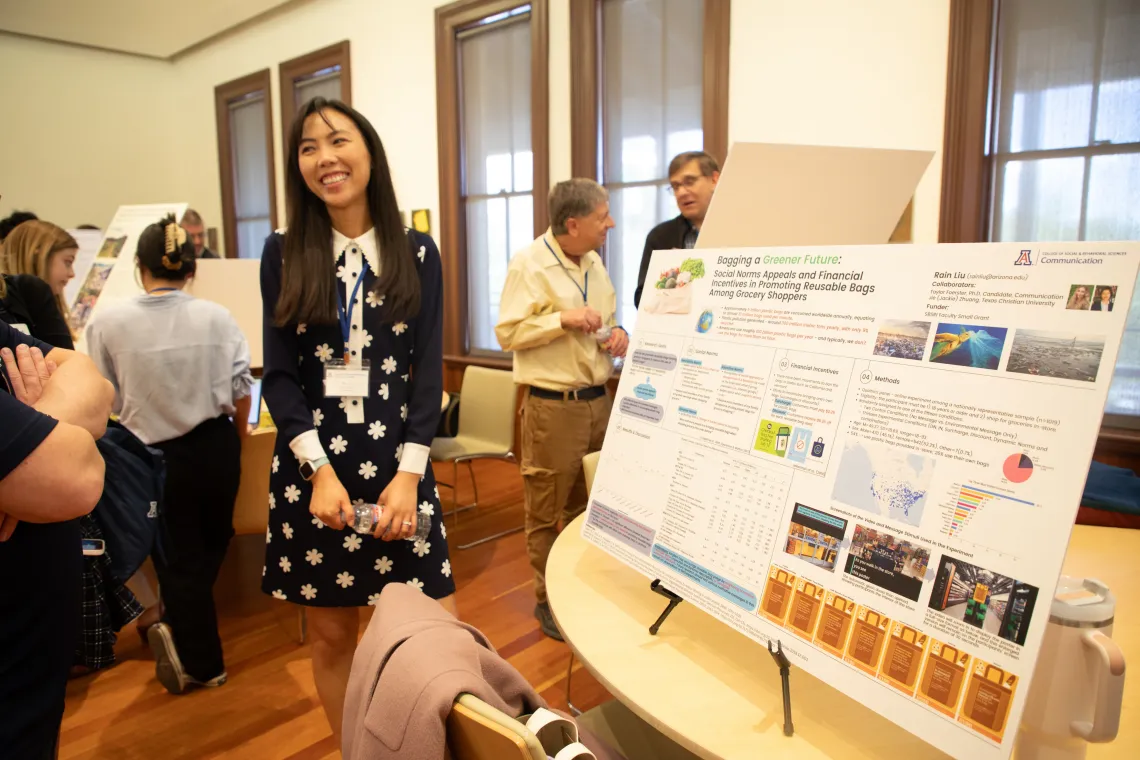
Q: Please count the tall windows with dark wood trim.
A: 5